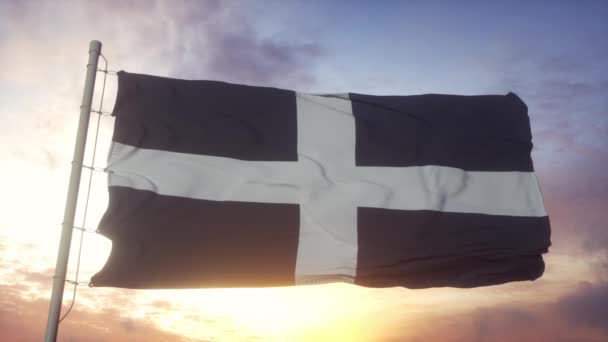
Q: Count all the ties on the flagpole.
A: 5